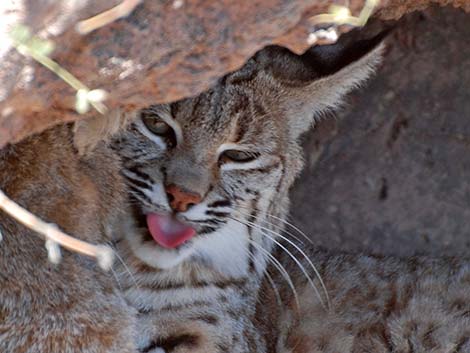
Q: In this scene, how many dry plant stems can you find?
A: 4